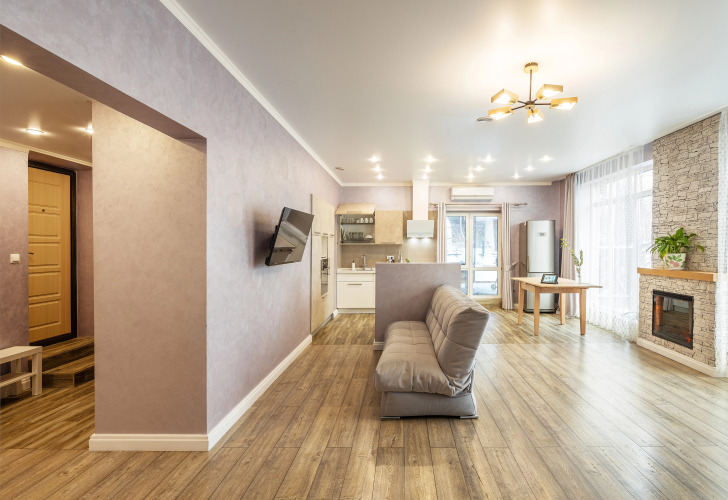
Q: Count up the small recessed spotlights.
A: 15